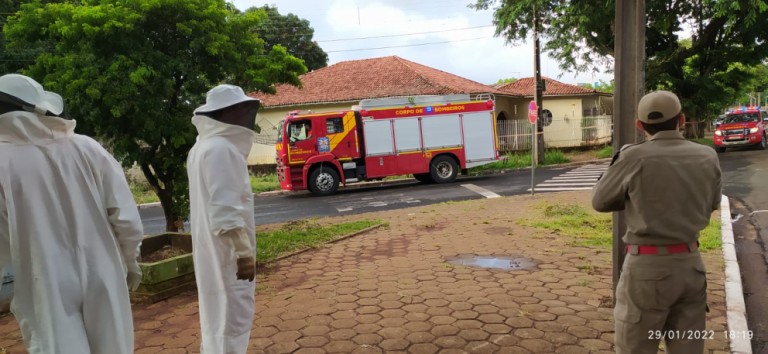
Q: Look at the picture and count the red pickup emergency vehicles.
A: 1